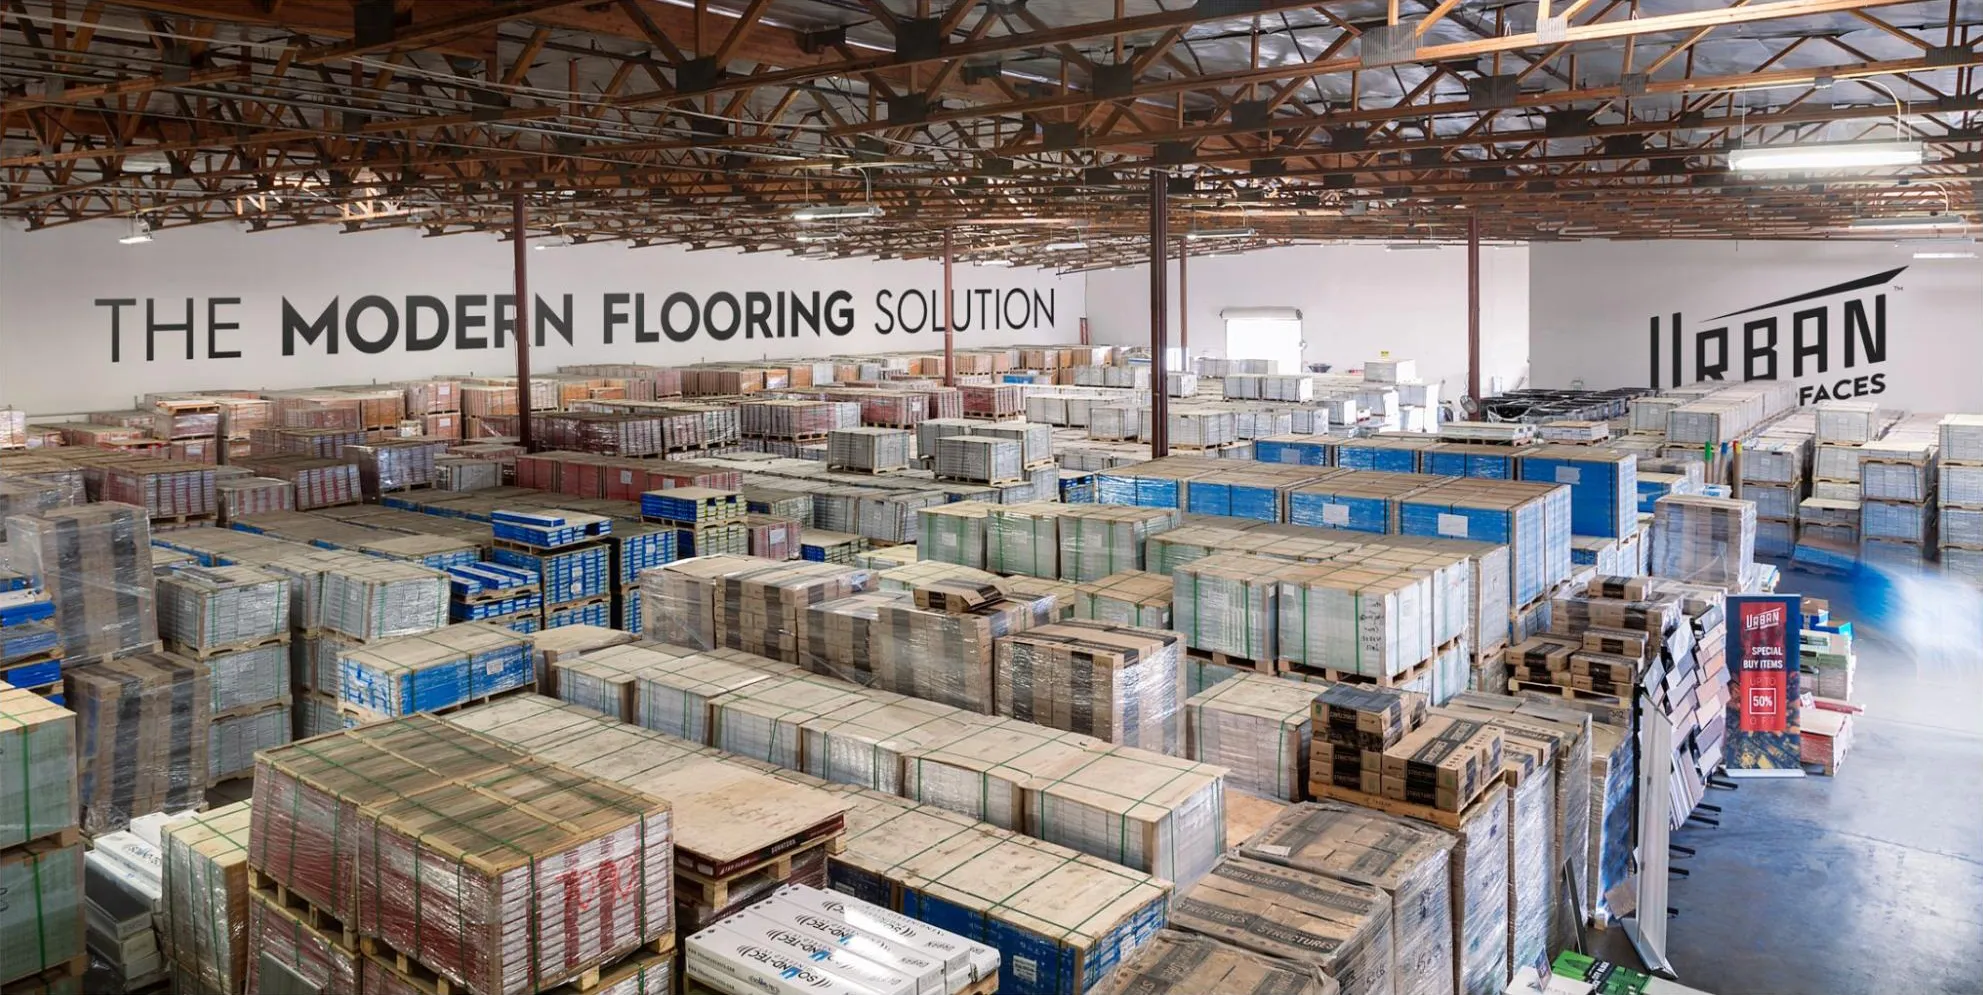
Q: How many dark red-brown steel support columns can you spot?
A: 5